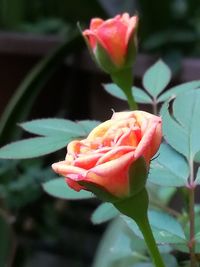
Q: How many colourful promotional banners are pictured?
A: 0